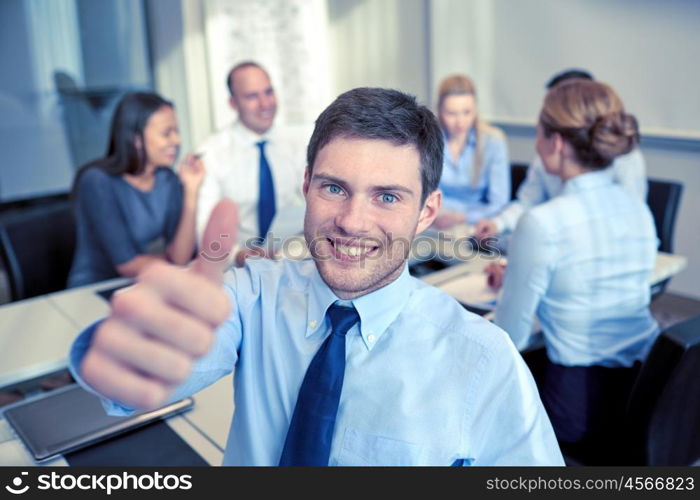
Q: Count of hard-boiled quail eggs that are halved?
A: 0